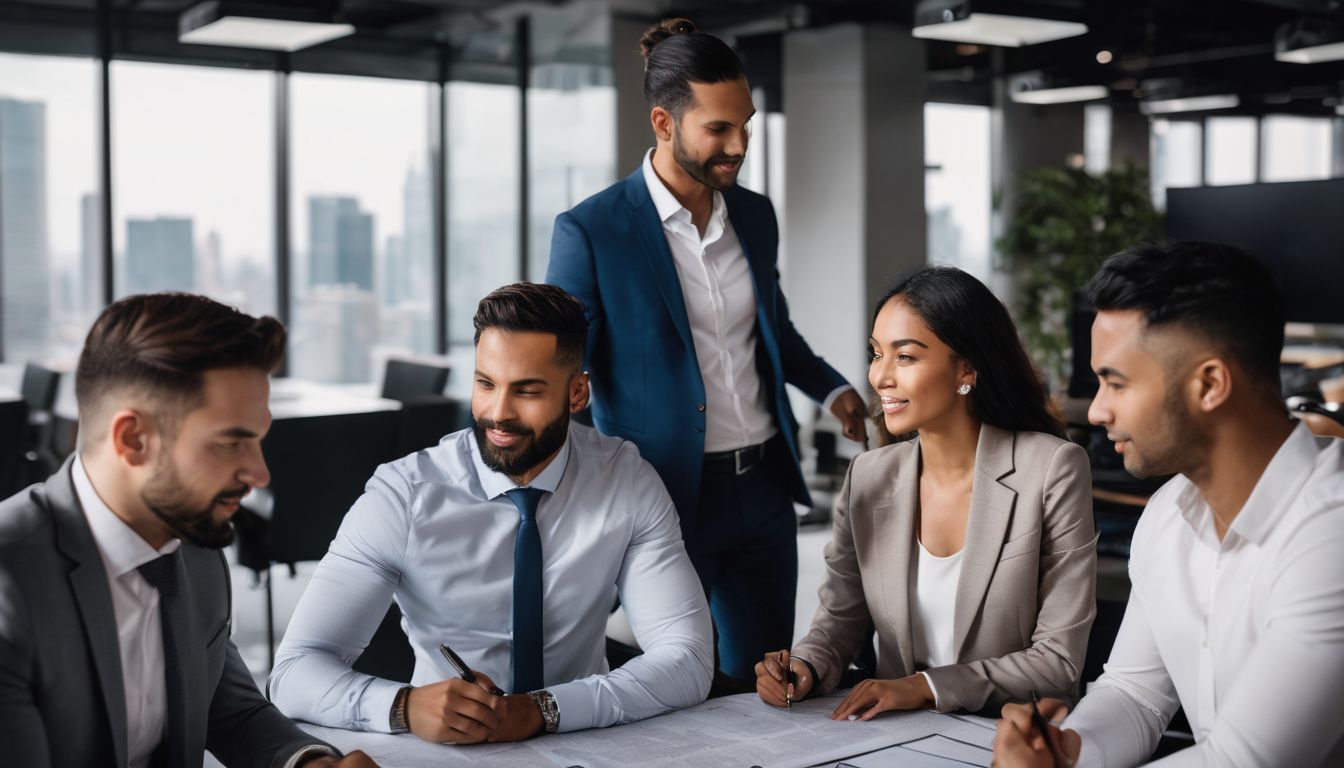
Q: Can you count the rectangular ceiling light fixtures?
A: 5